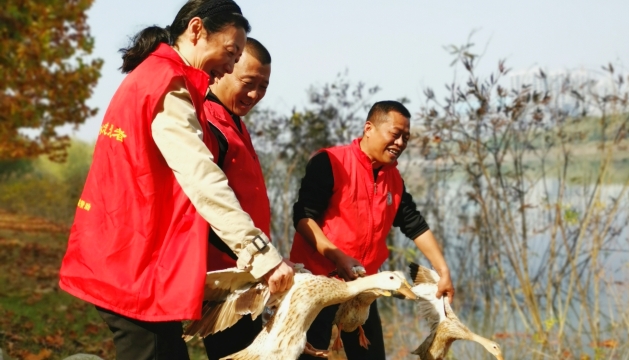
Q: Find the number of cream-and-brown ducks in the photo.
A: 3